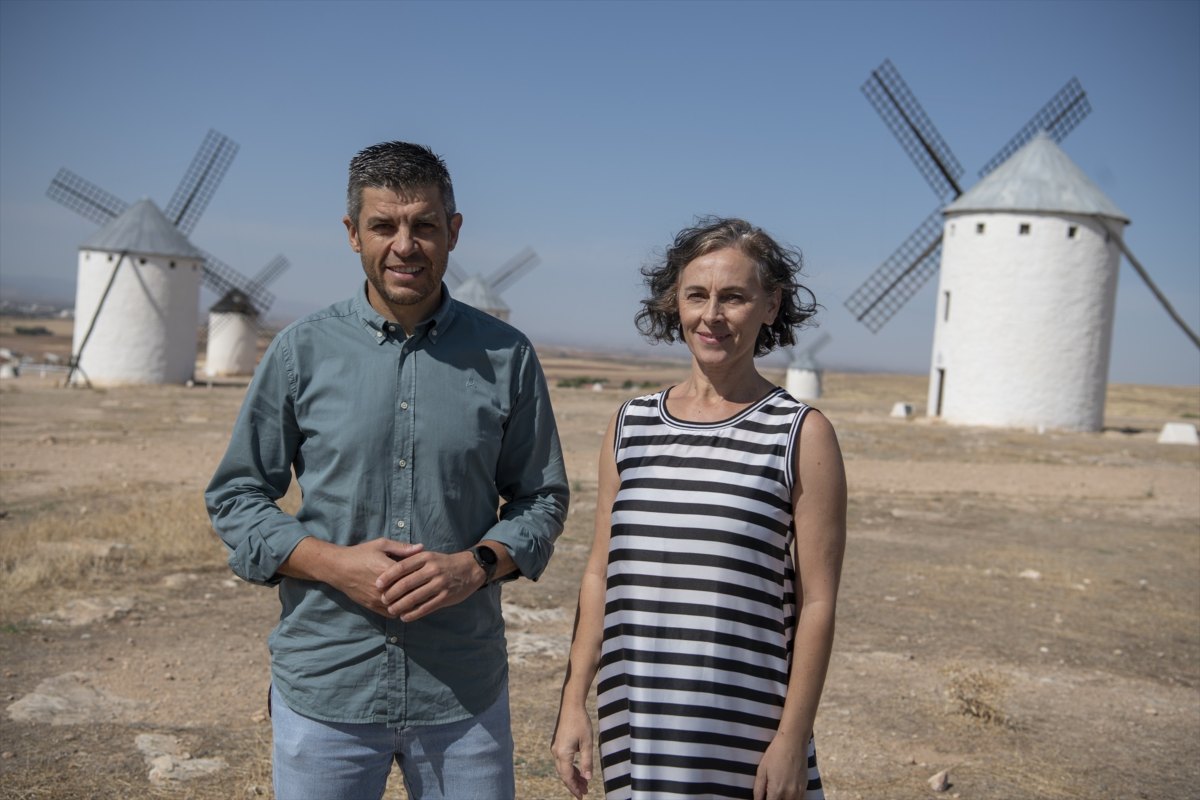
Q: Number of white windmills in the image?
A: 5